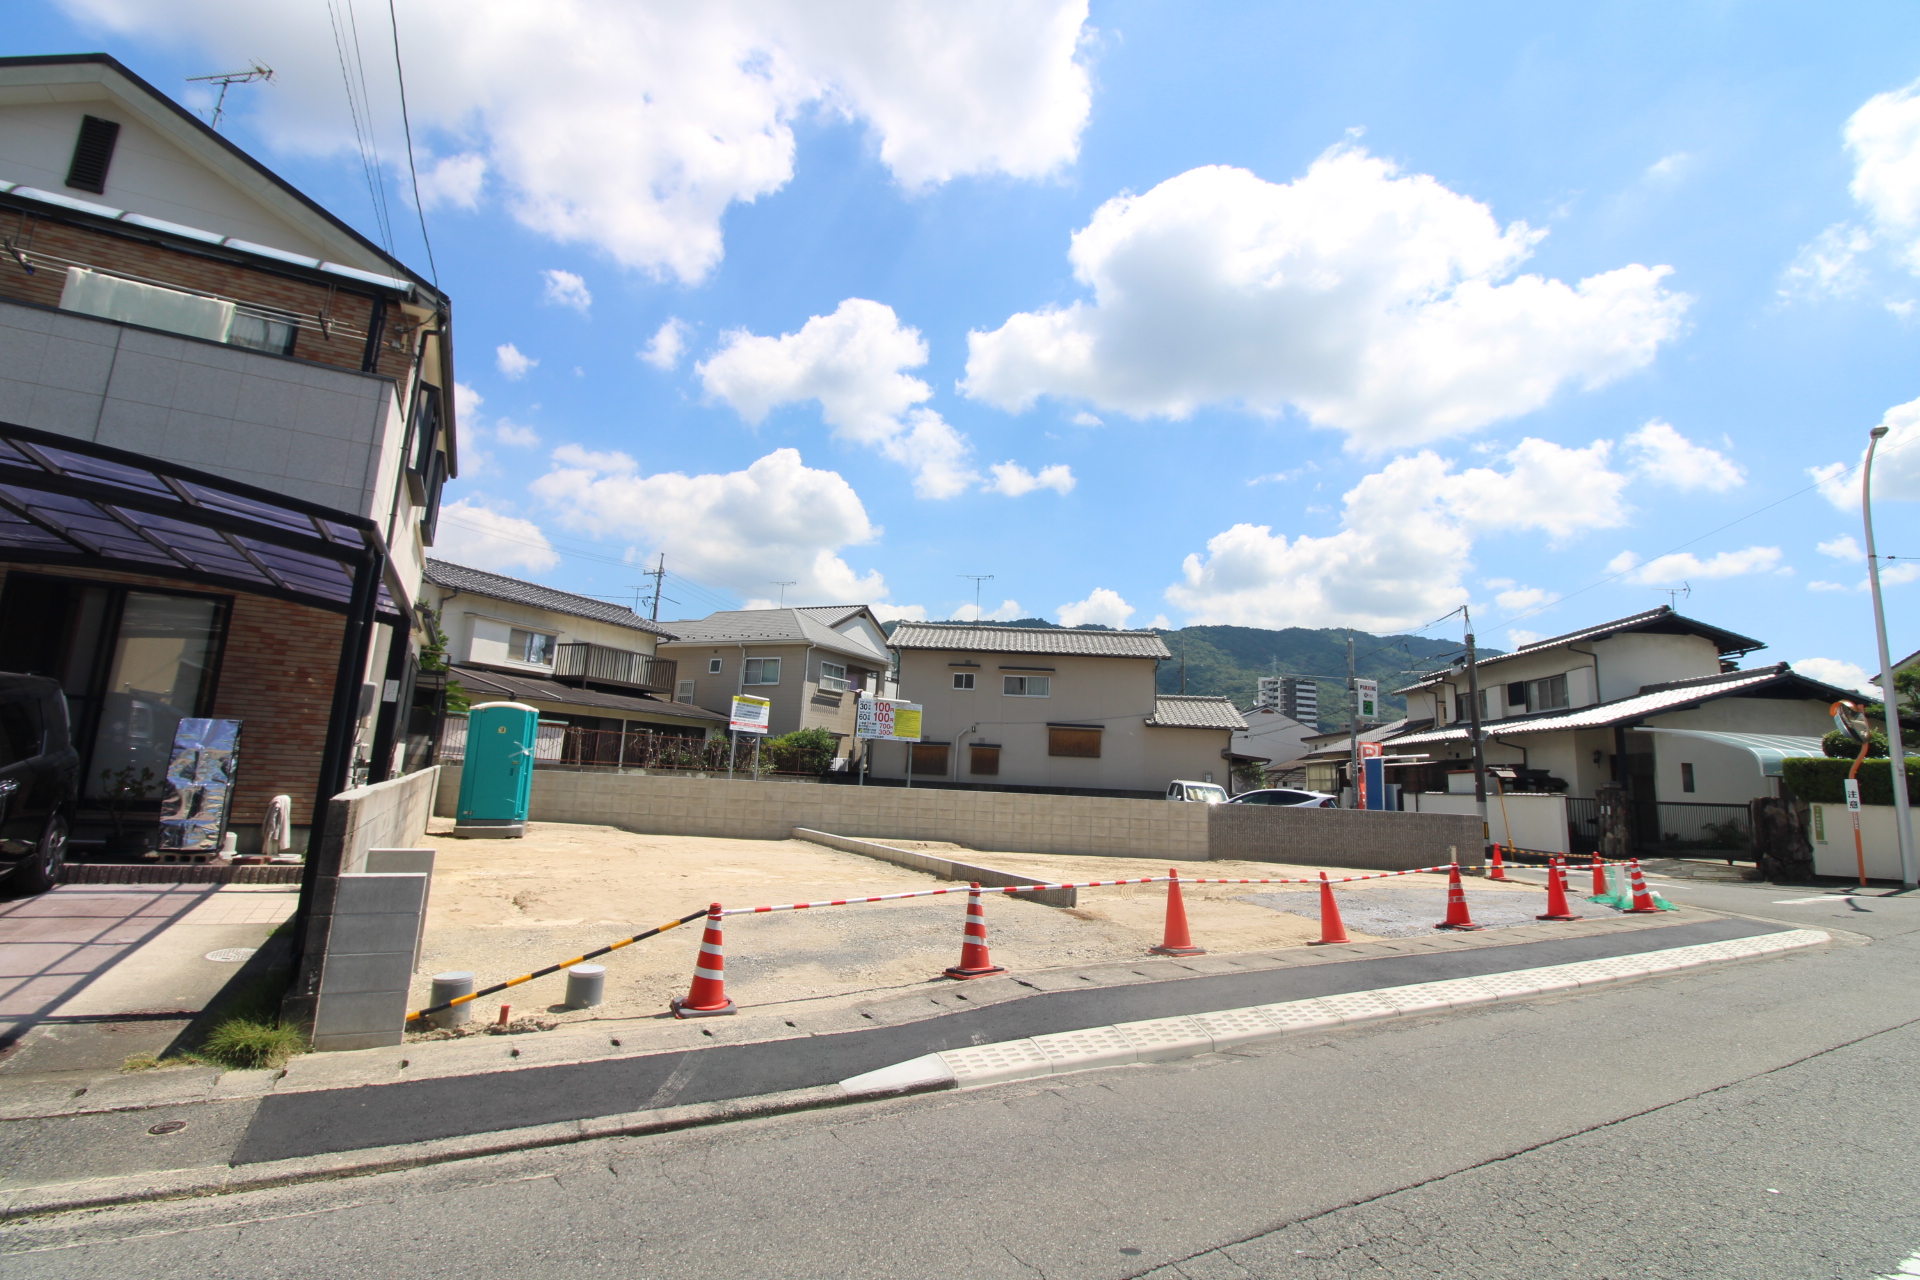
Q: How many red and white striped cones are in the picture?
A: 5